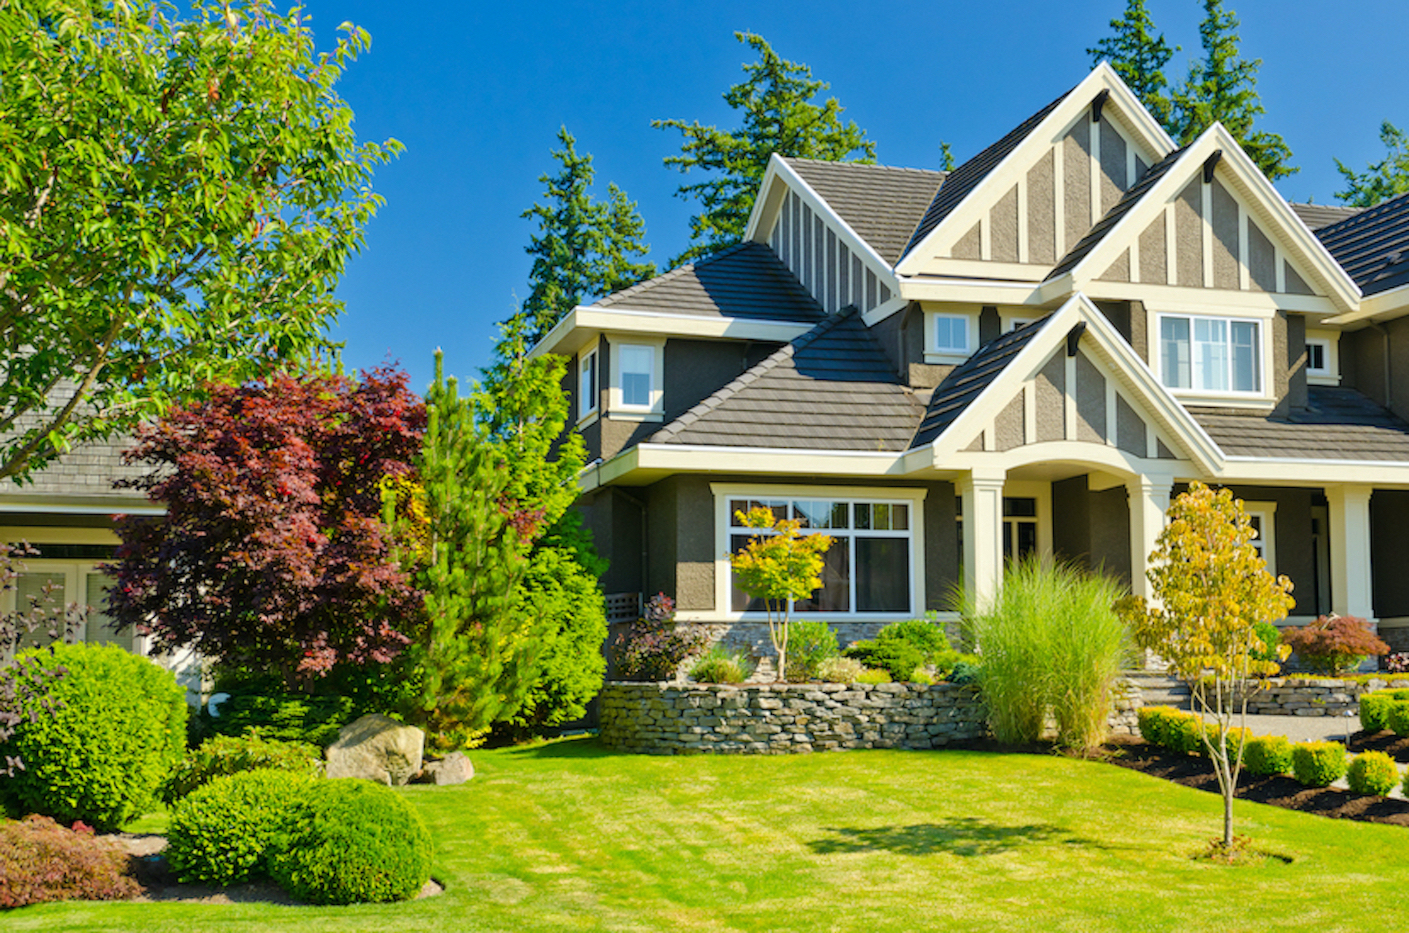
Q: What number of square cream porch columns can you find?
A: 3